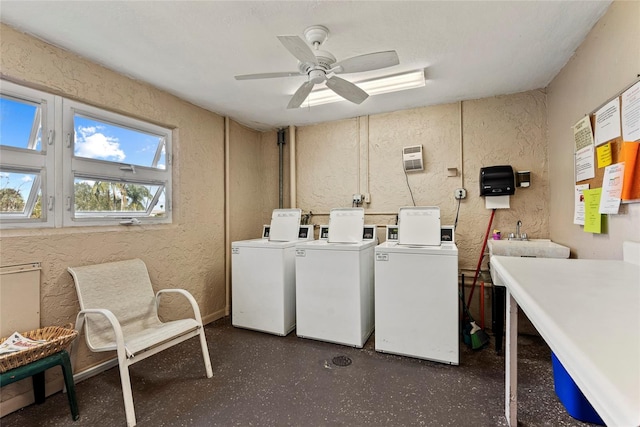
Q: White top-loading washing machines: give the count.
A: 3